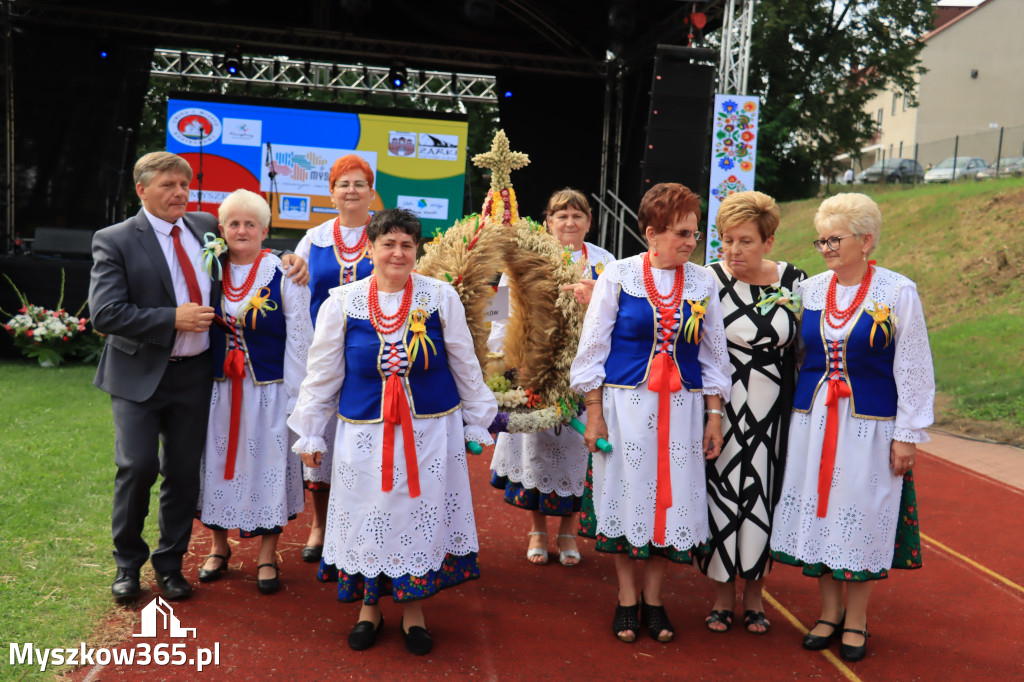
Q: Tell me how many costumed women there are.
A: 6